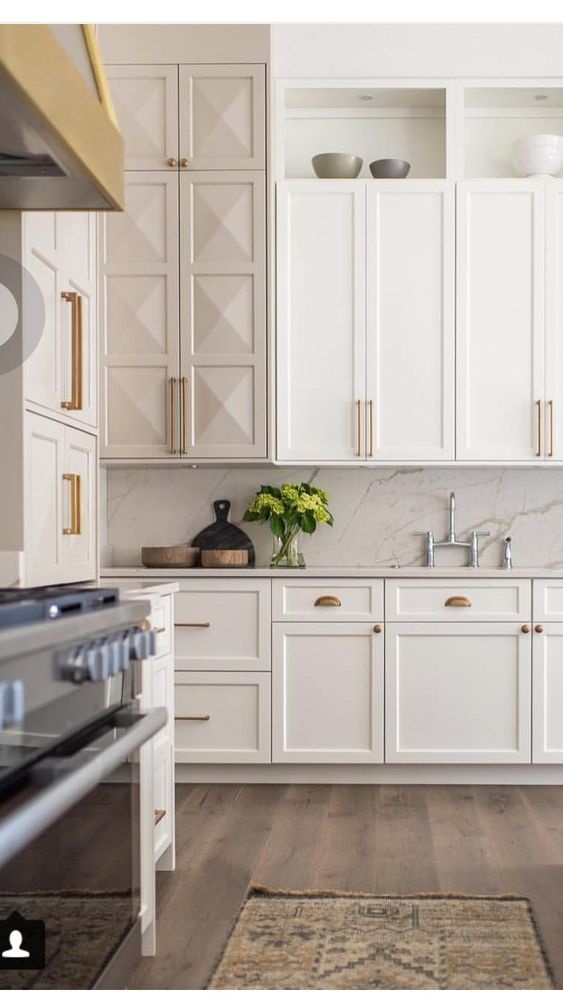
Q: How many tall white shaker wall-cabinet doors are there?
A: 4